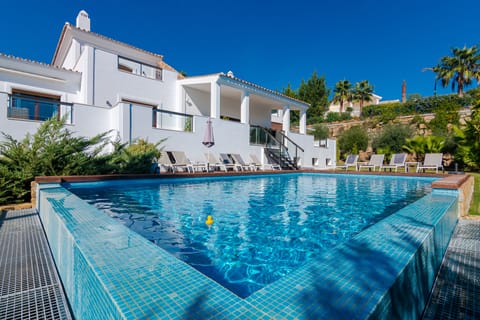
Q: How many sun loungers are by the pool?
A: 10